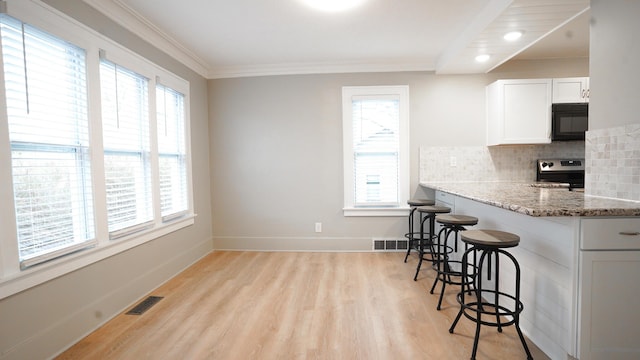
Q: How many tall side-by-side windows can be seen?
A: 3